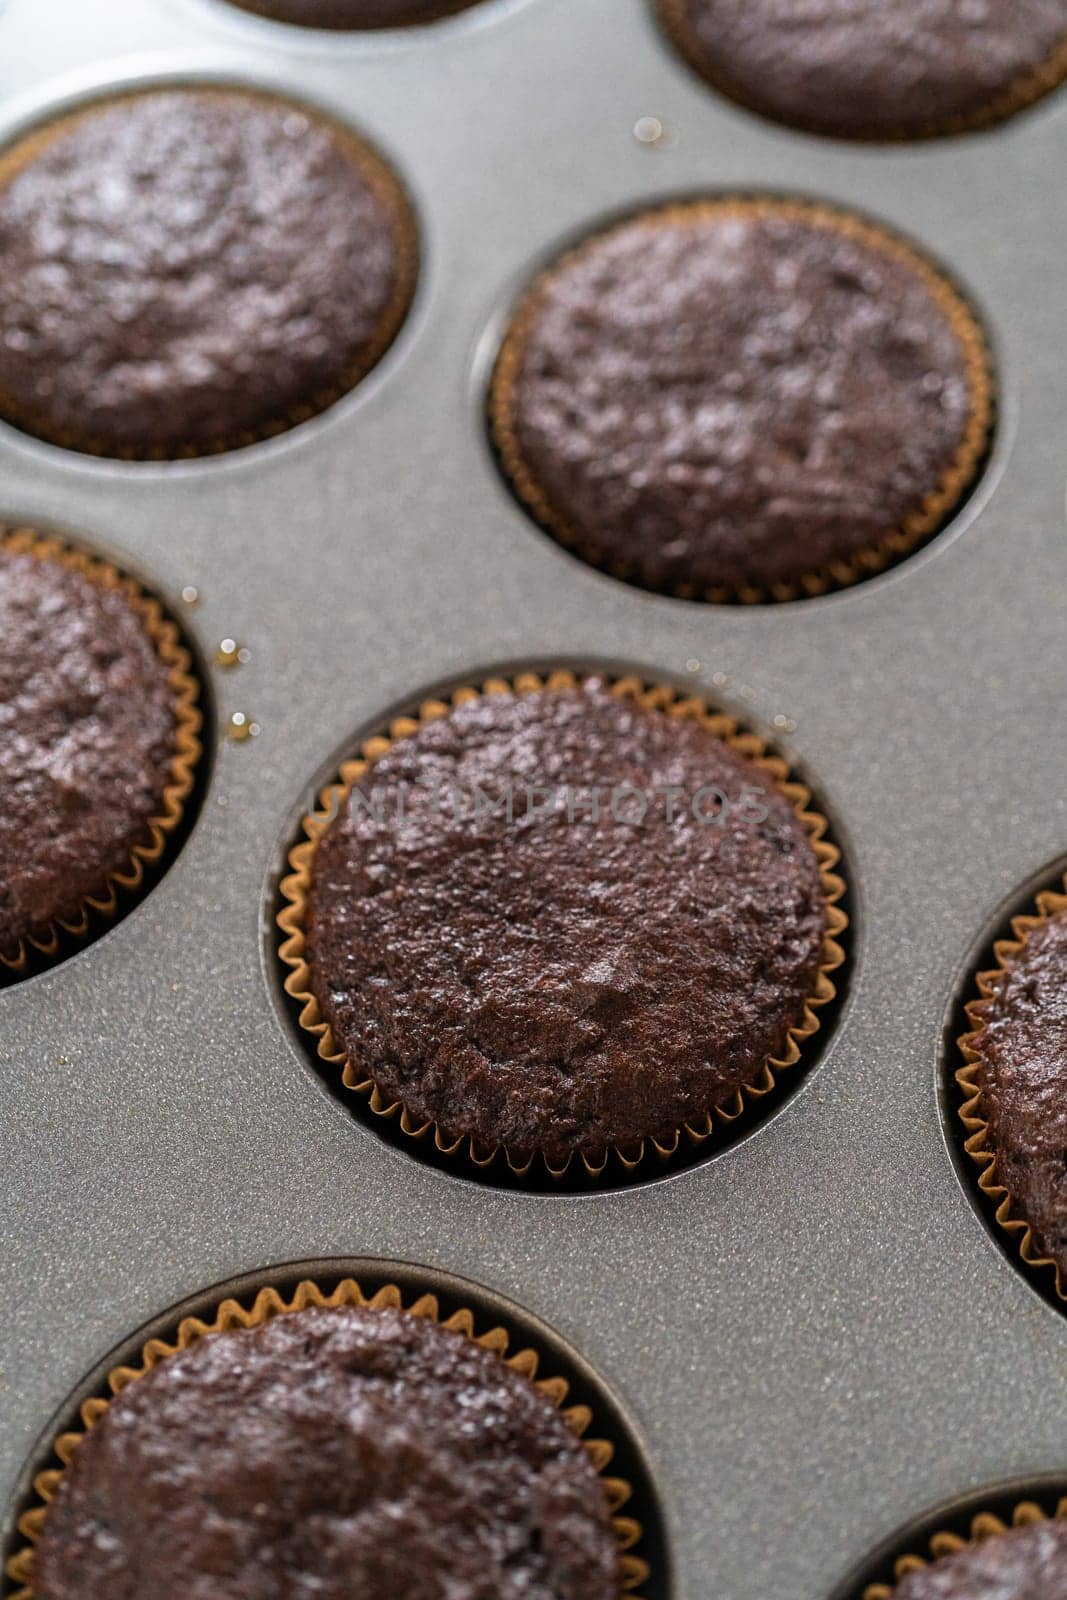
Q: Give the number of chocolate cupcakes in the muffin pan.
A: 9